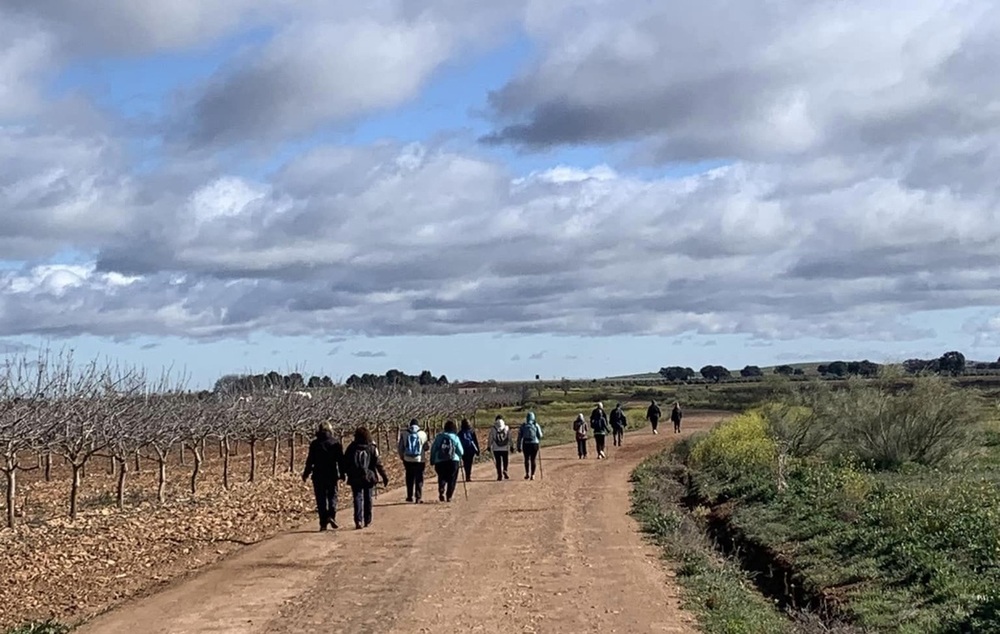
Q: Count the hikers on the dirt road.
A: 12